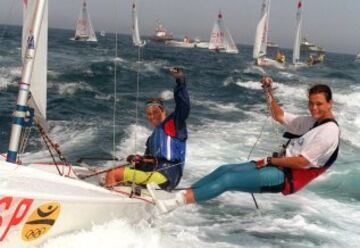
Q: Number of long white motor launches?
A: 1